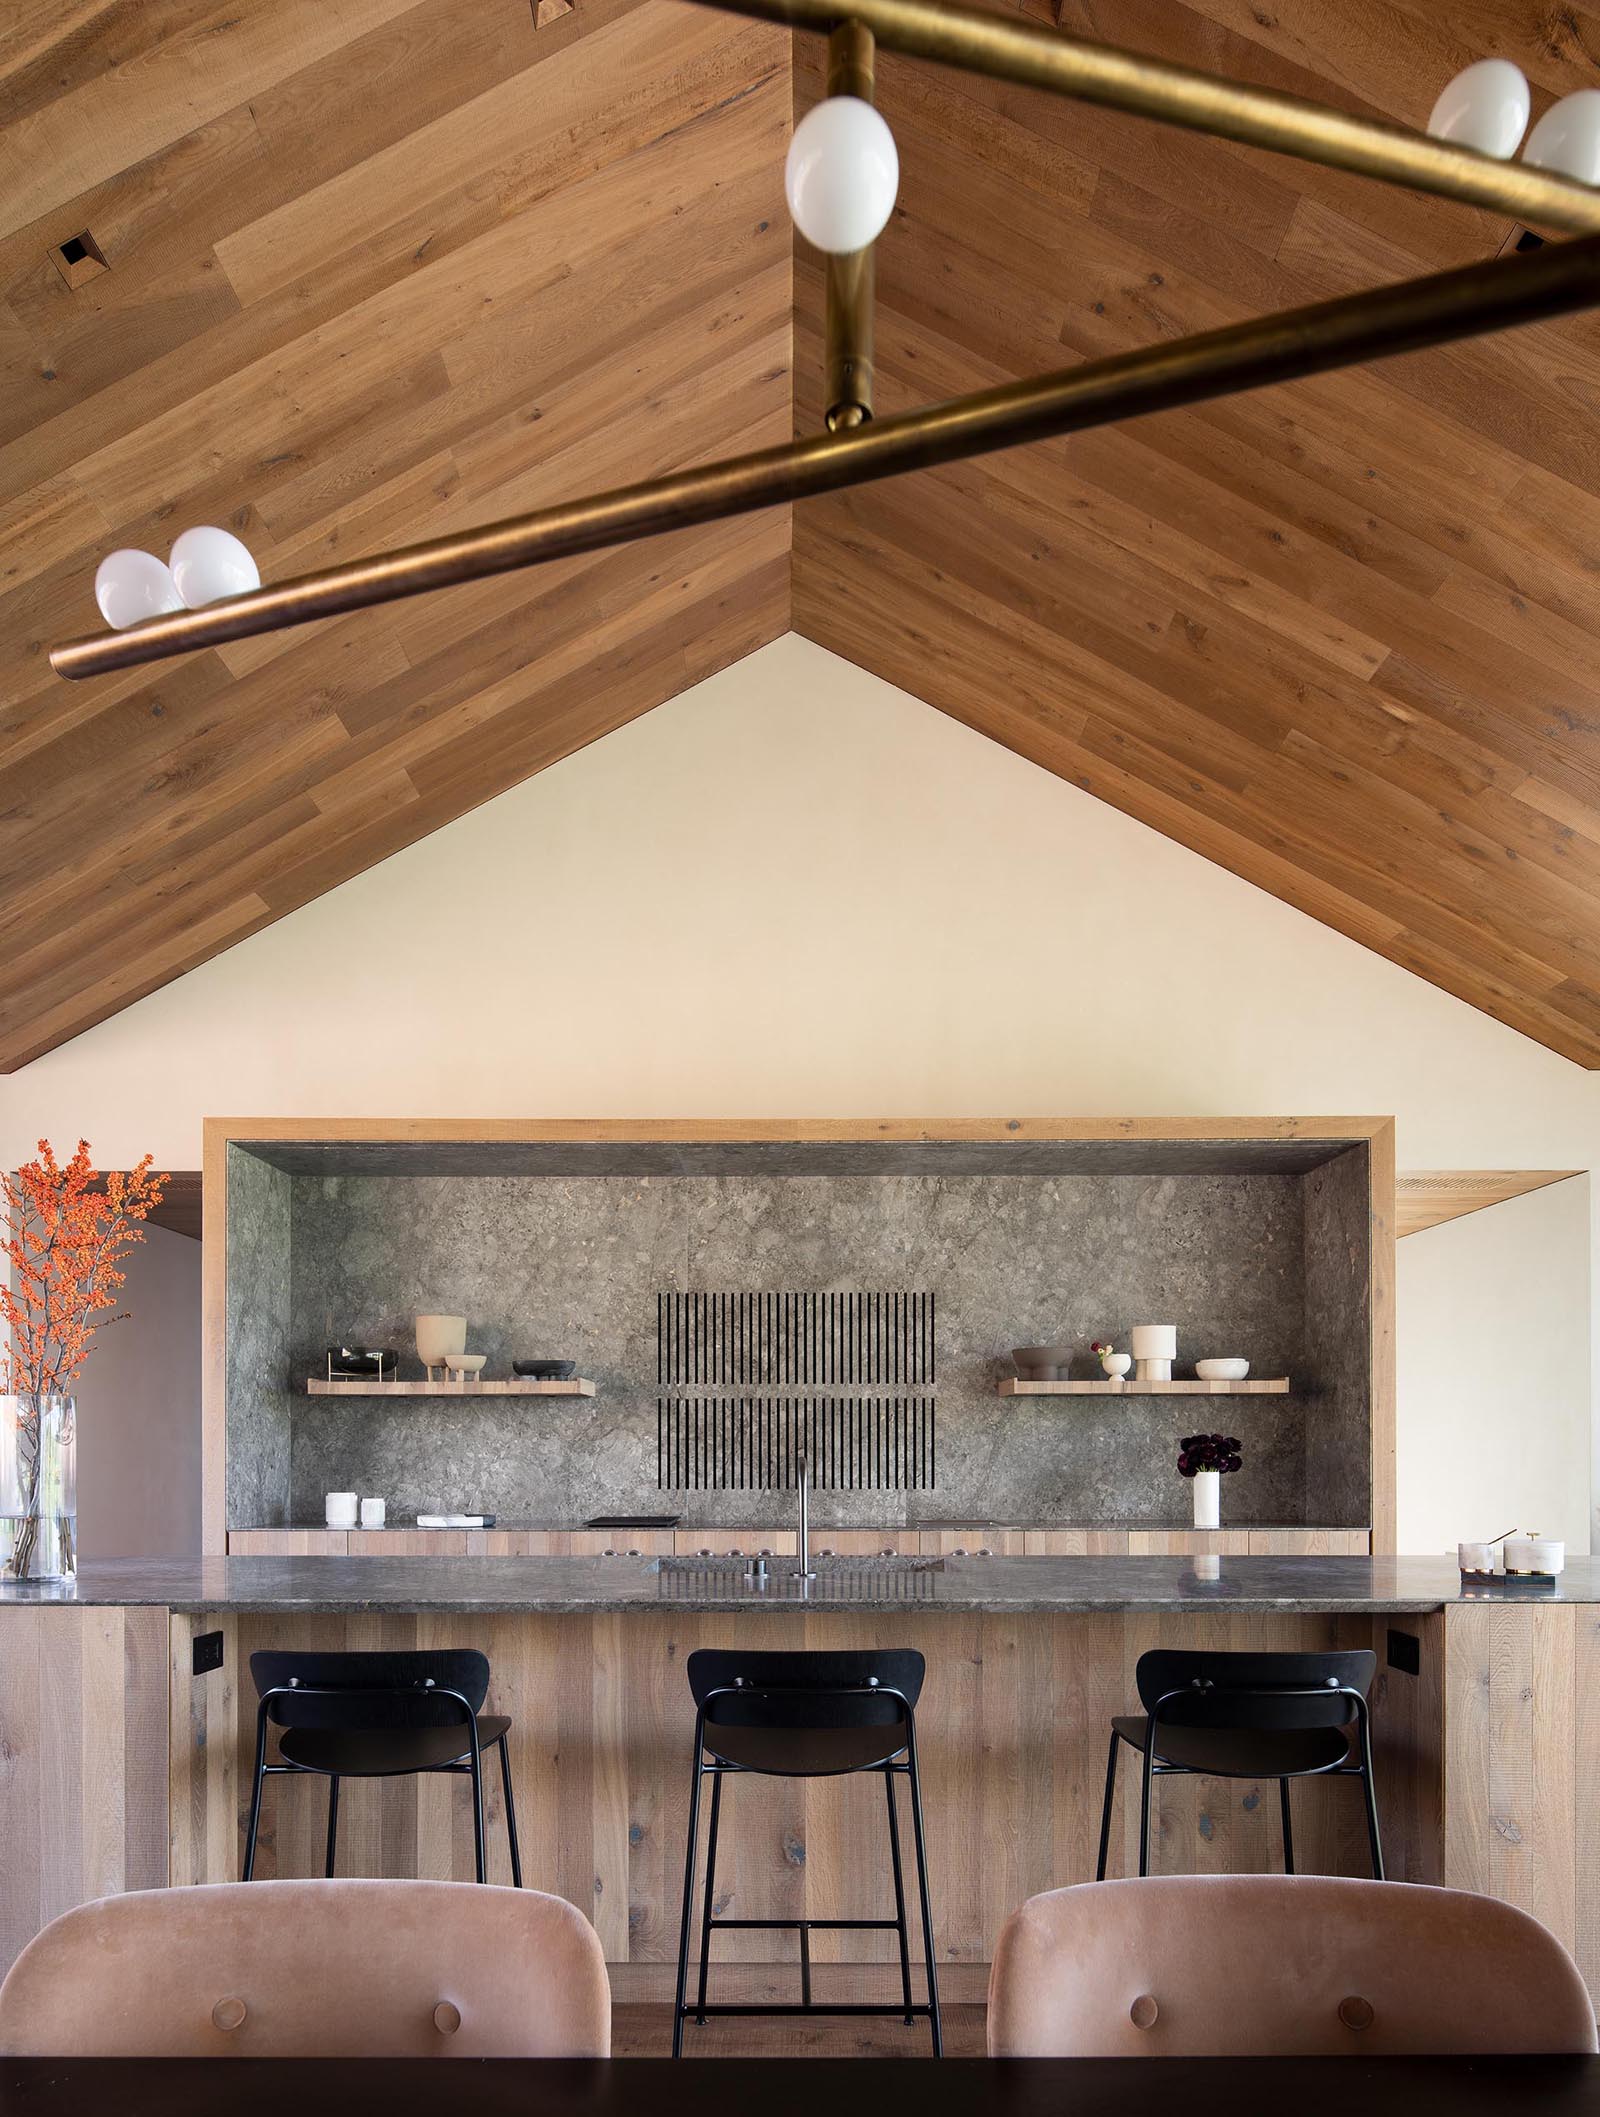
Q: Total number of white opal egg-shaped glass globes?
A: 5